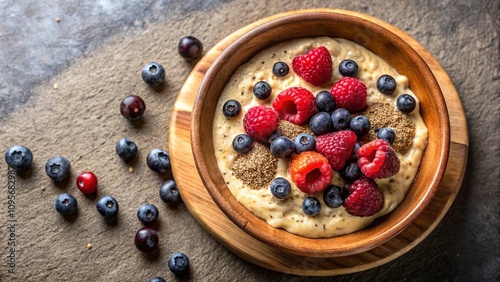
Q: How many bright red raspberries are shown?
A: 8